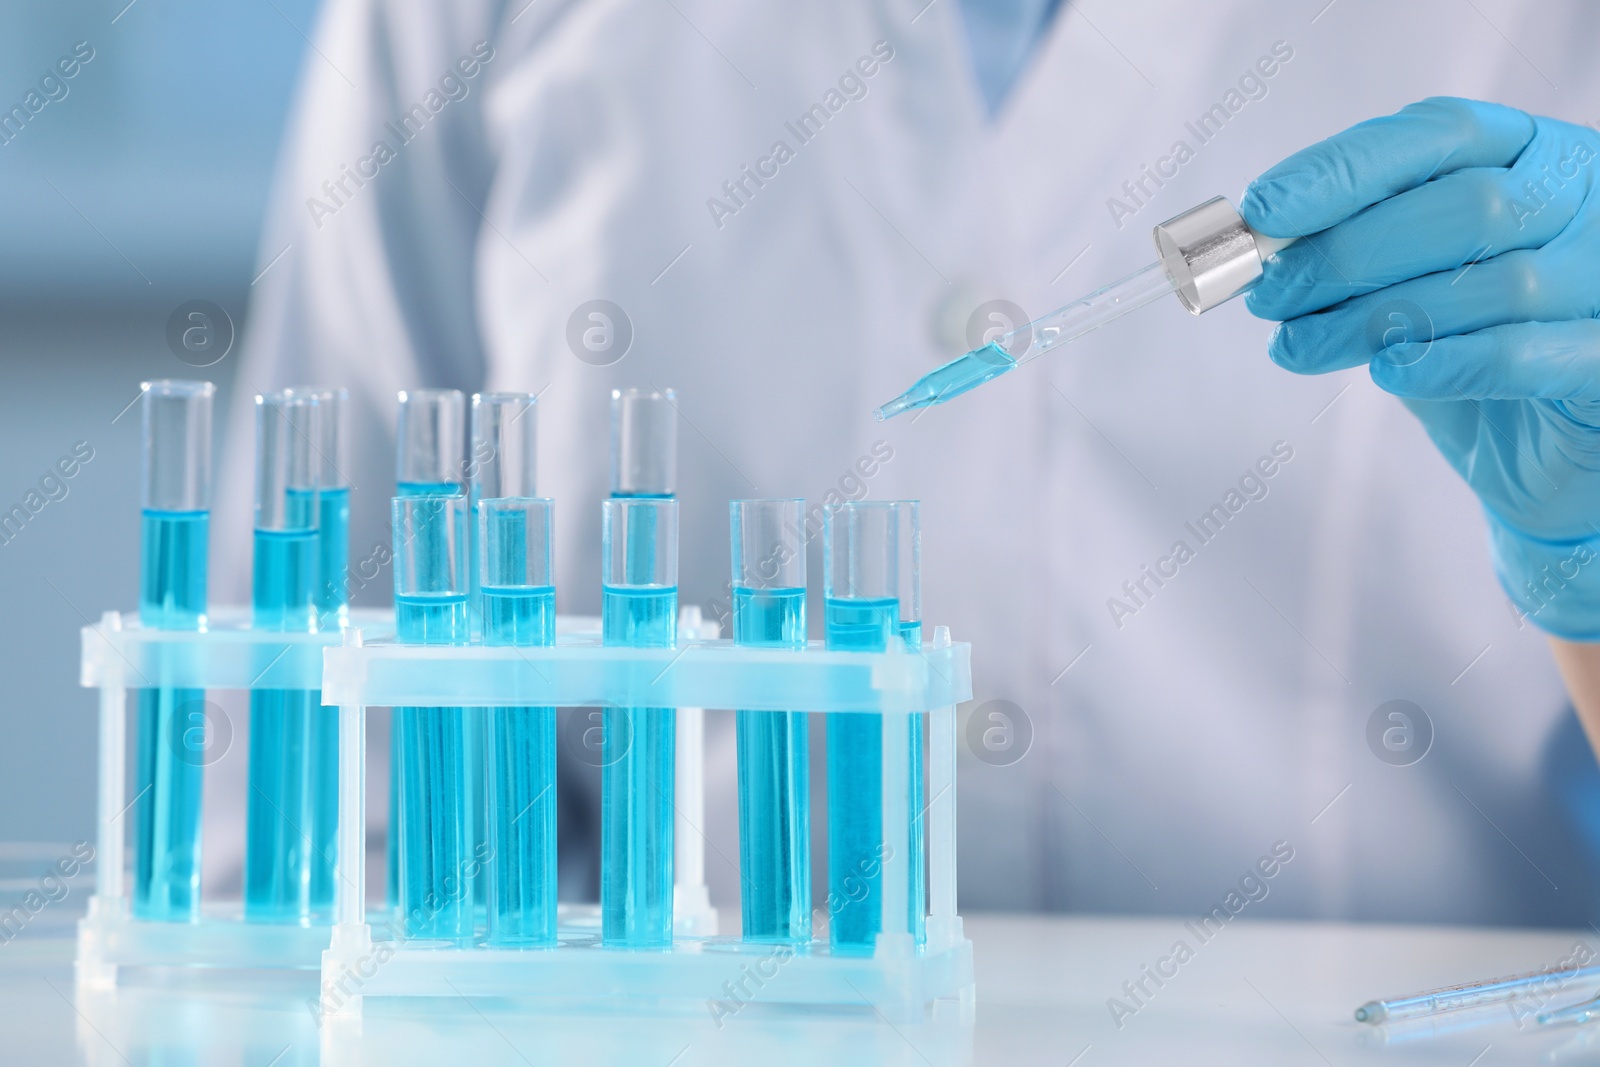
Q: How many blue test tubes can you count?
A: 12